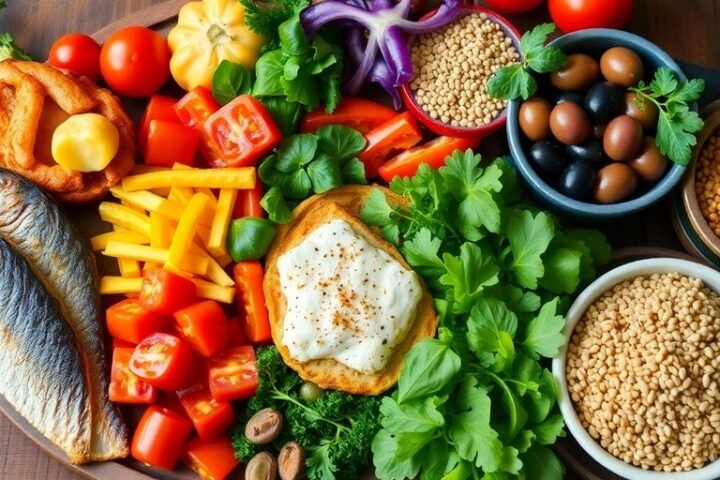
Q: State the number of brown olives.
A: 8